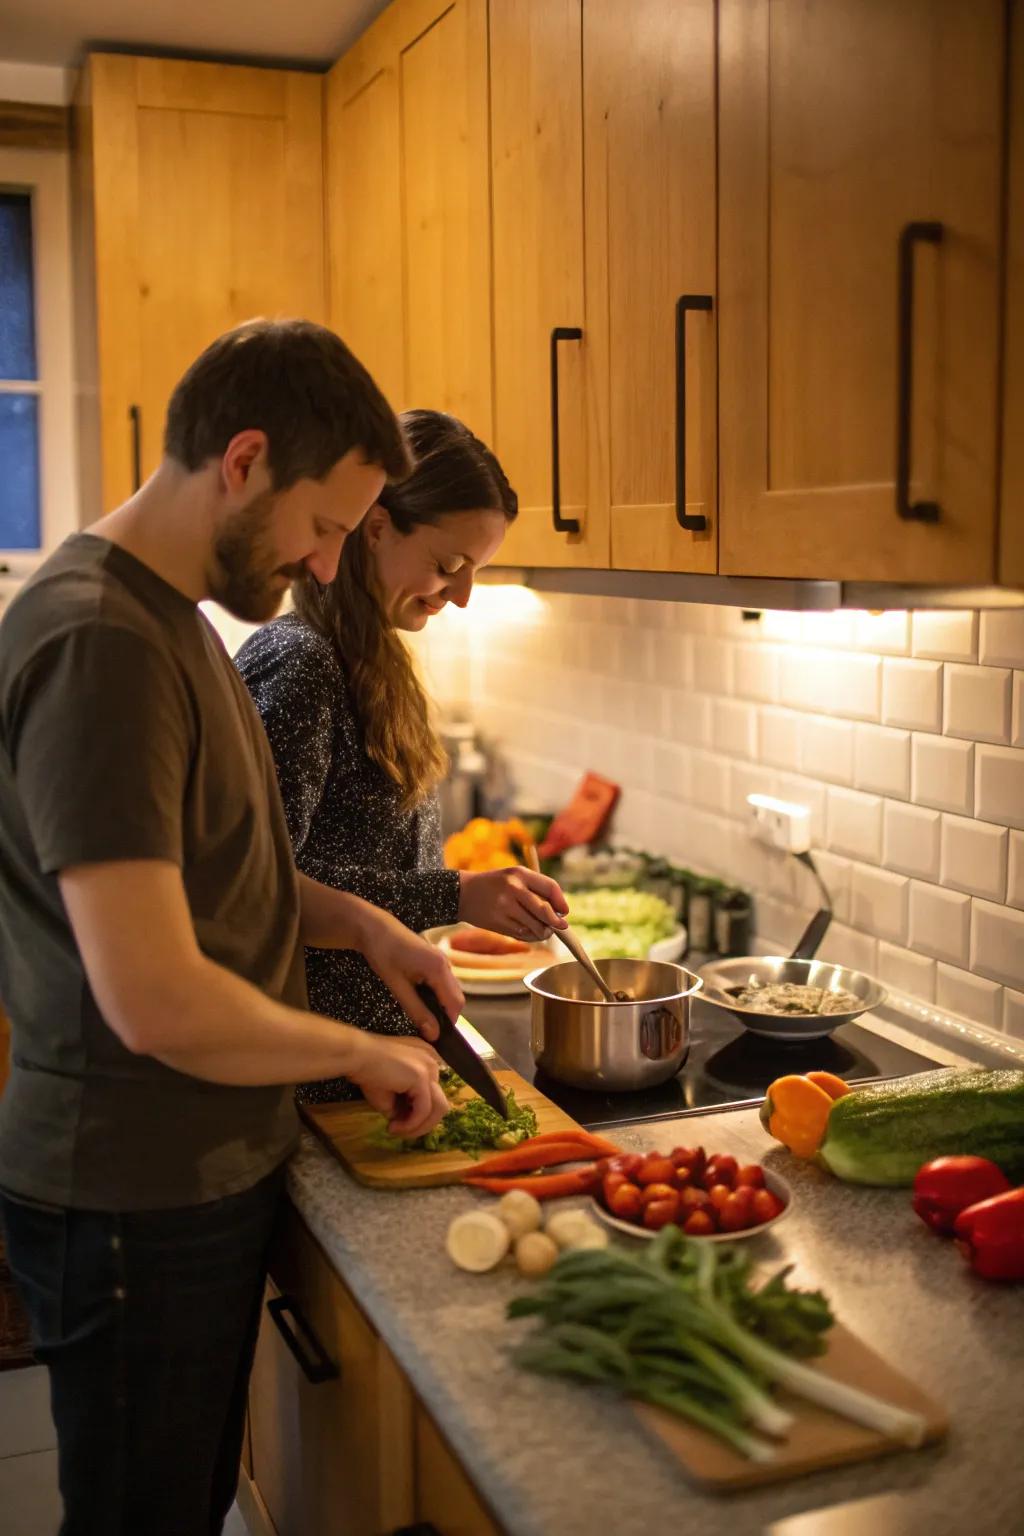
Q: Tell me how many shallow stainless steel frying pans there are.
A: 1